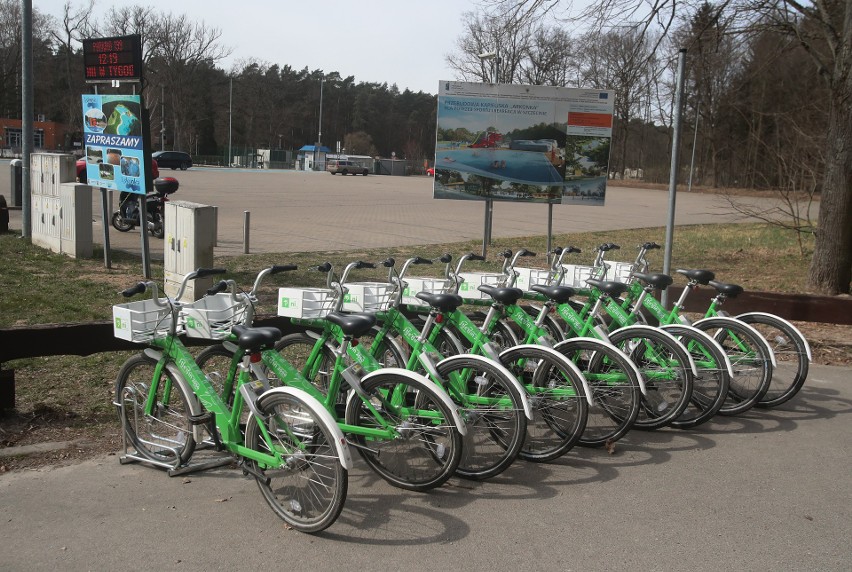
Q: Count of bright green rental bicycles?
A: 9